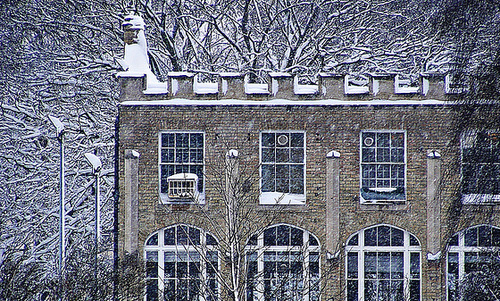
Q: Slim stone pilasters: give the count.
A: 4